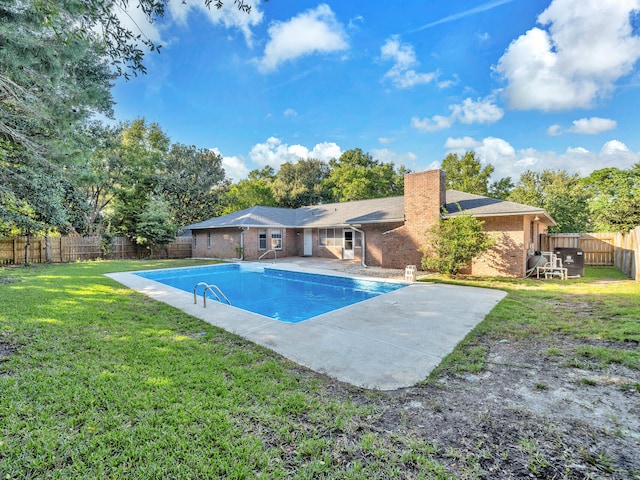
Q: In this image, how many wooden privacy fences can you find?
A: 2